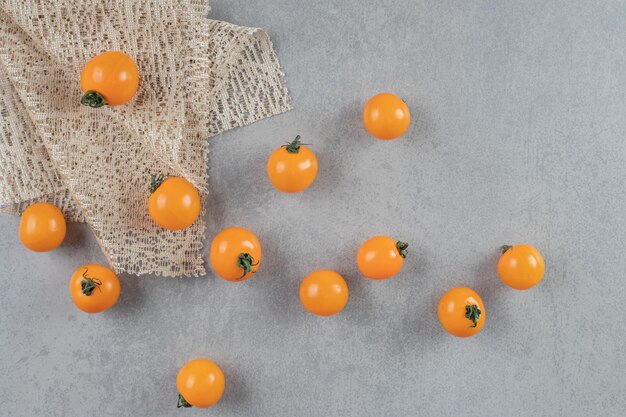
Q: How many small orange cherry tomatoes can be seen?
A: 12